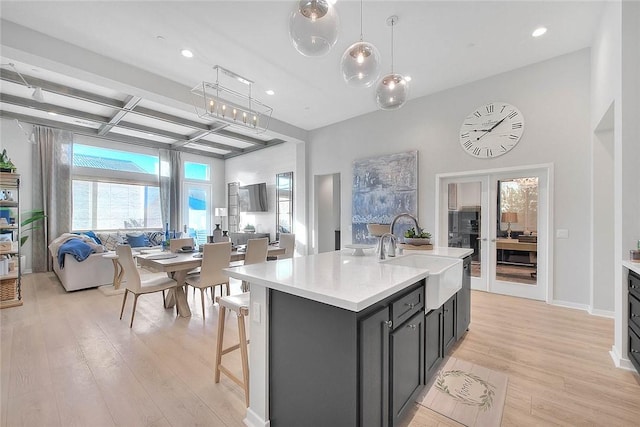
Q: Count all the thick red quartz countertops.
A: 0